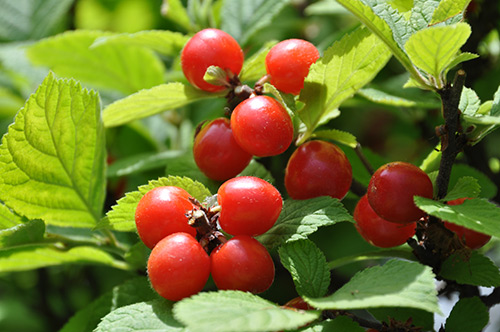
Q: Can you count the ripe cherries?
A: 12